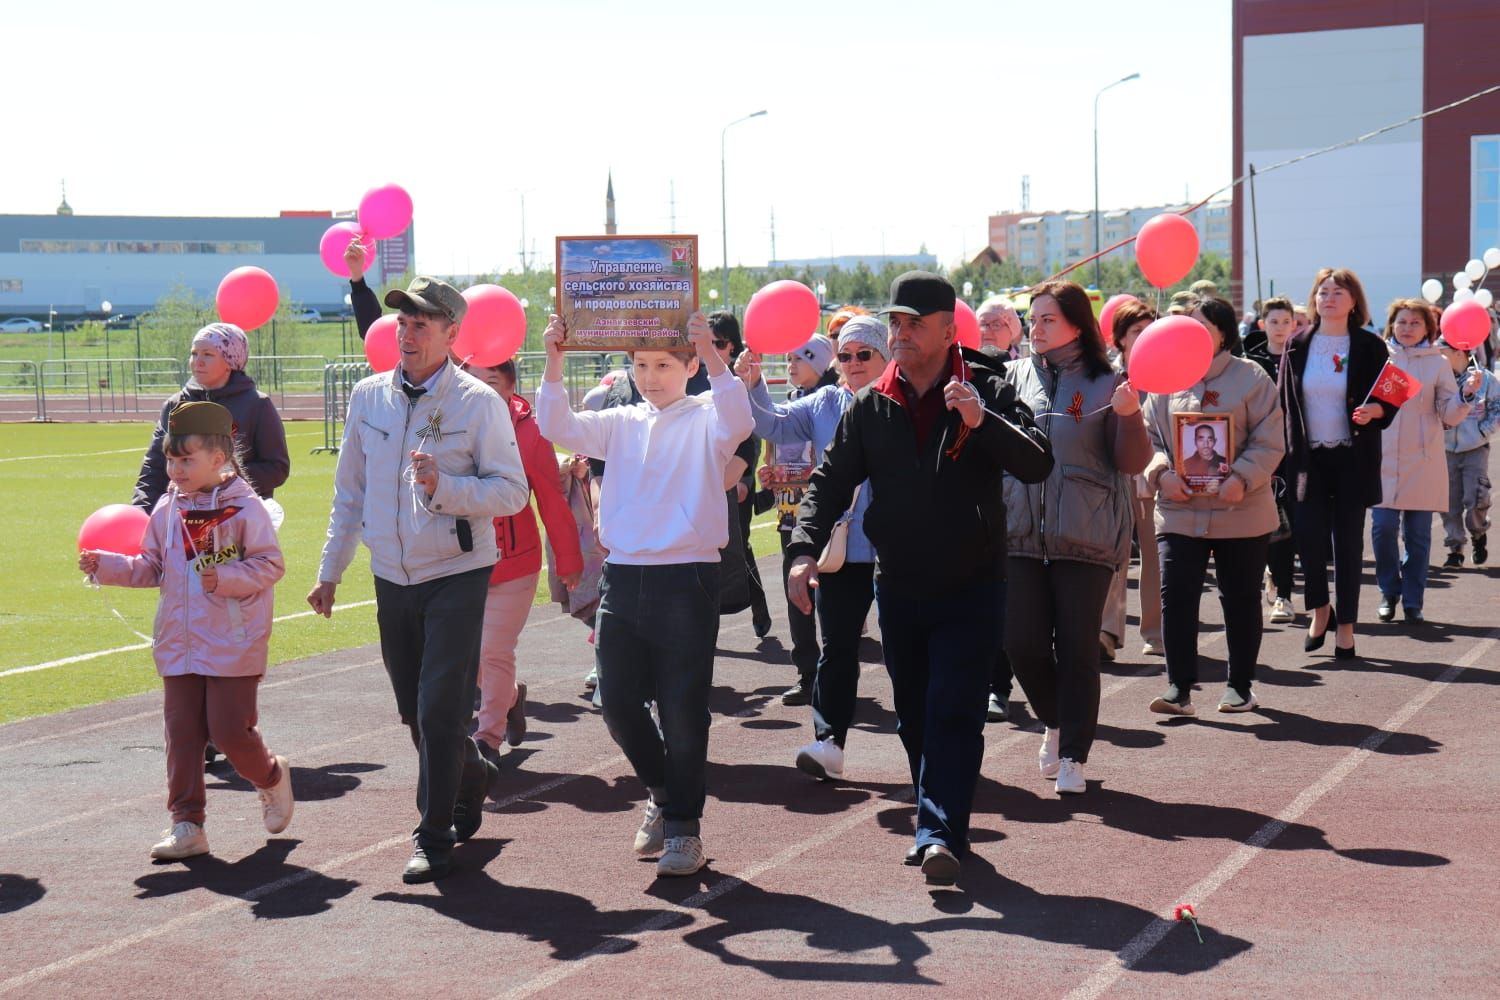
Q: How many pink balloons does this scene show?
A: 12